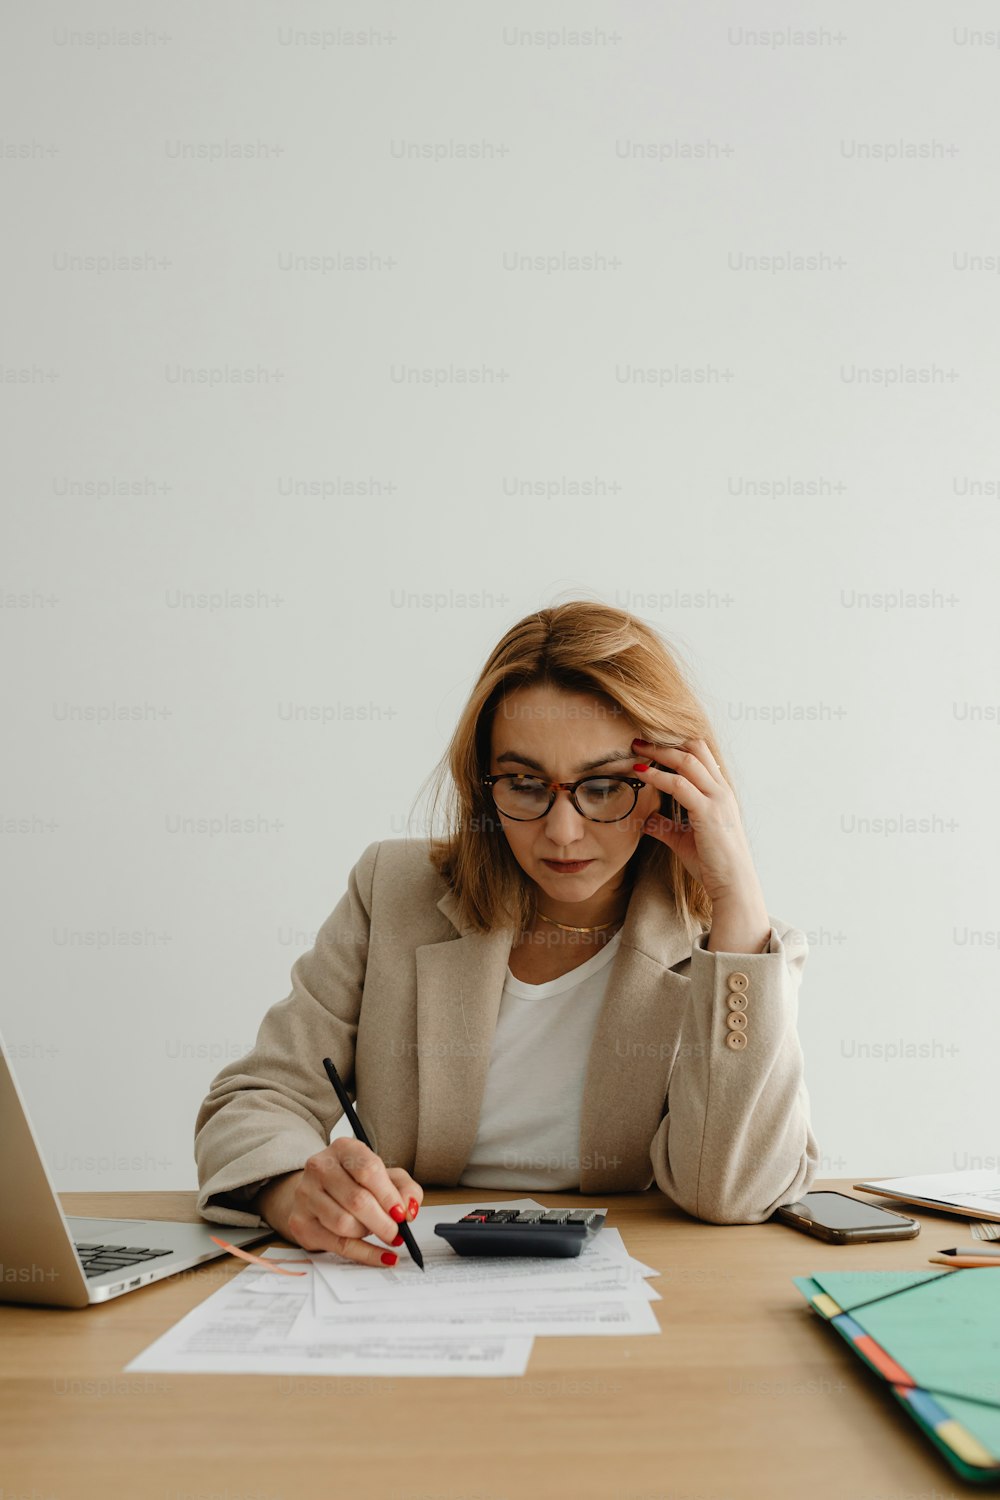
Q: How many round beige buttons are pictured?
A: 4